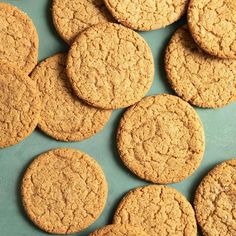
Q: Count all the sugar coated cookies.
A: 13